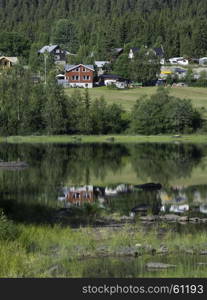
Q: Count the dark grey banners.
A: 1